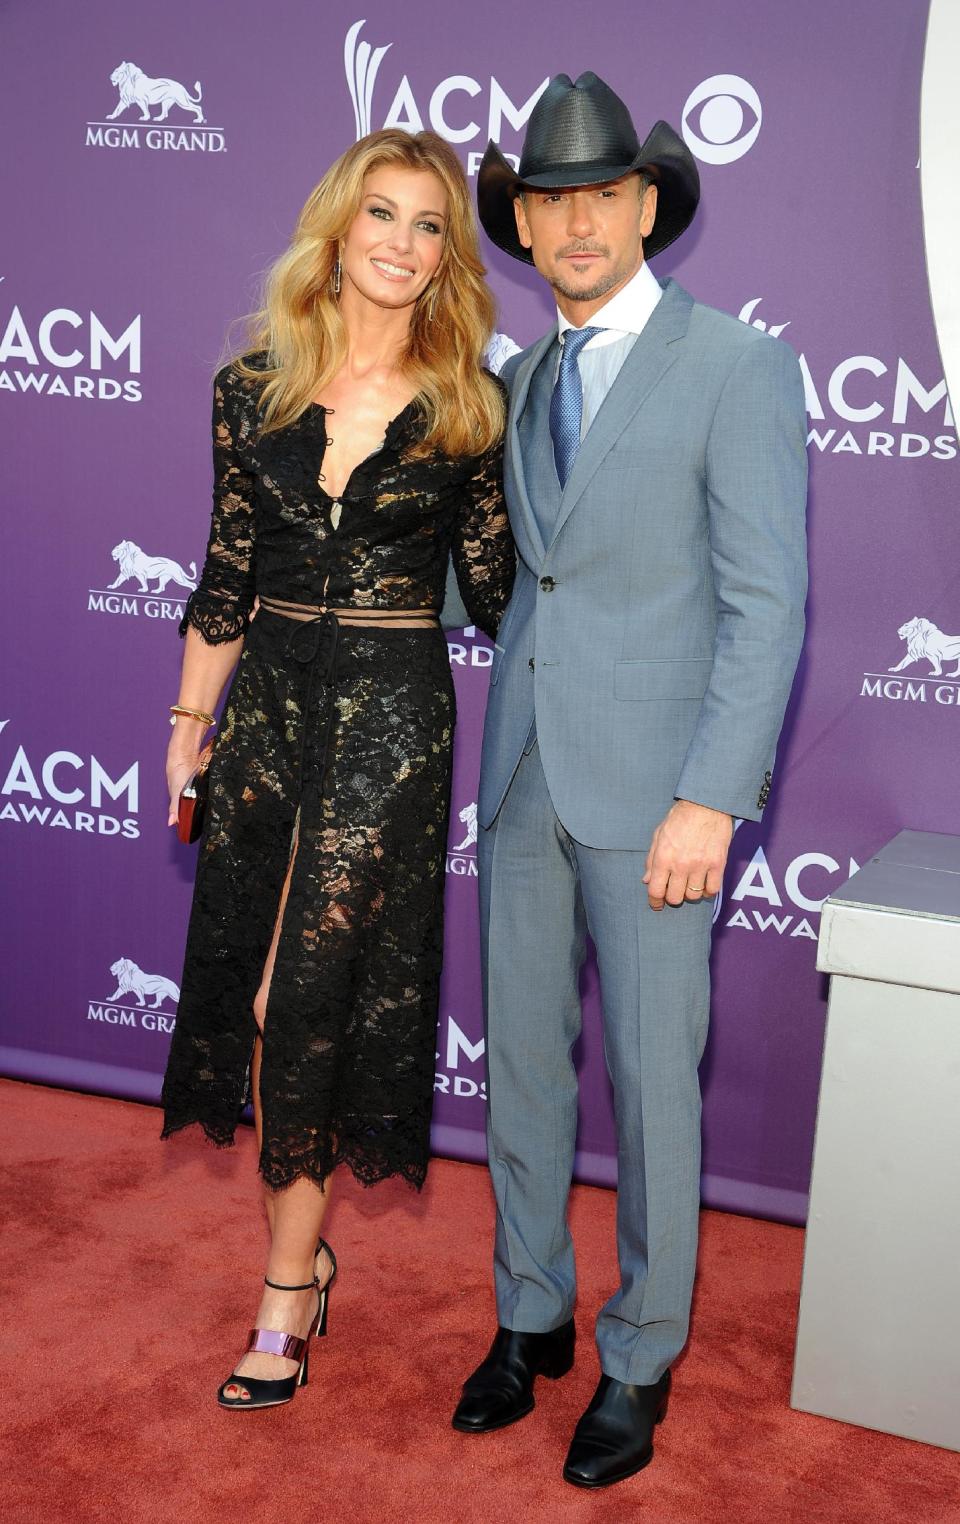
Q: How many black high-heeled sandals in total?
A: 2